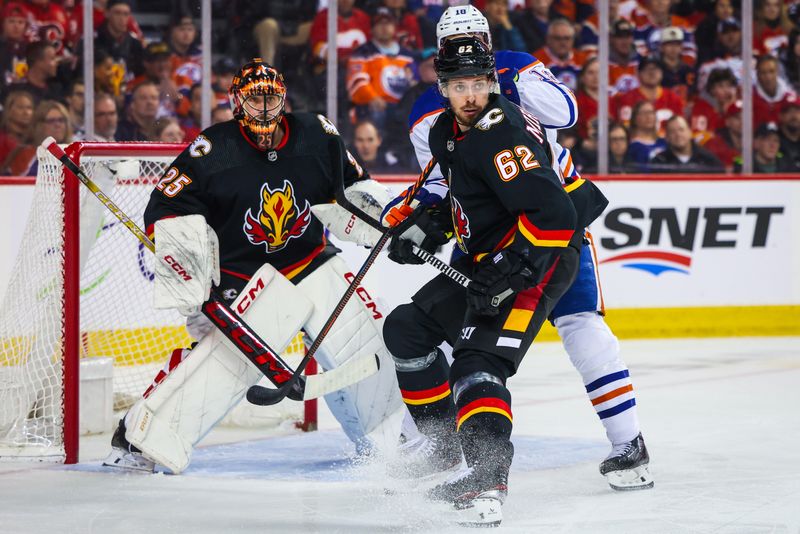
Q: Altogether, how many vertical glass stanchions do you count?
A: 5